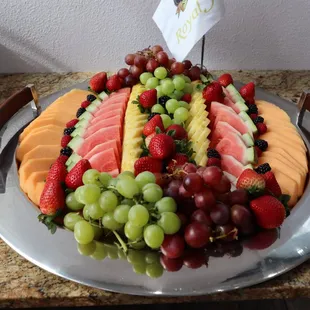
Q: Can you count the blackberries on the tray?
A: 11